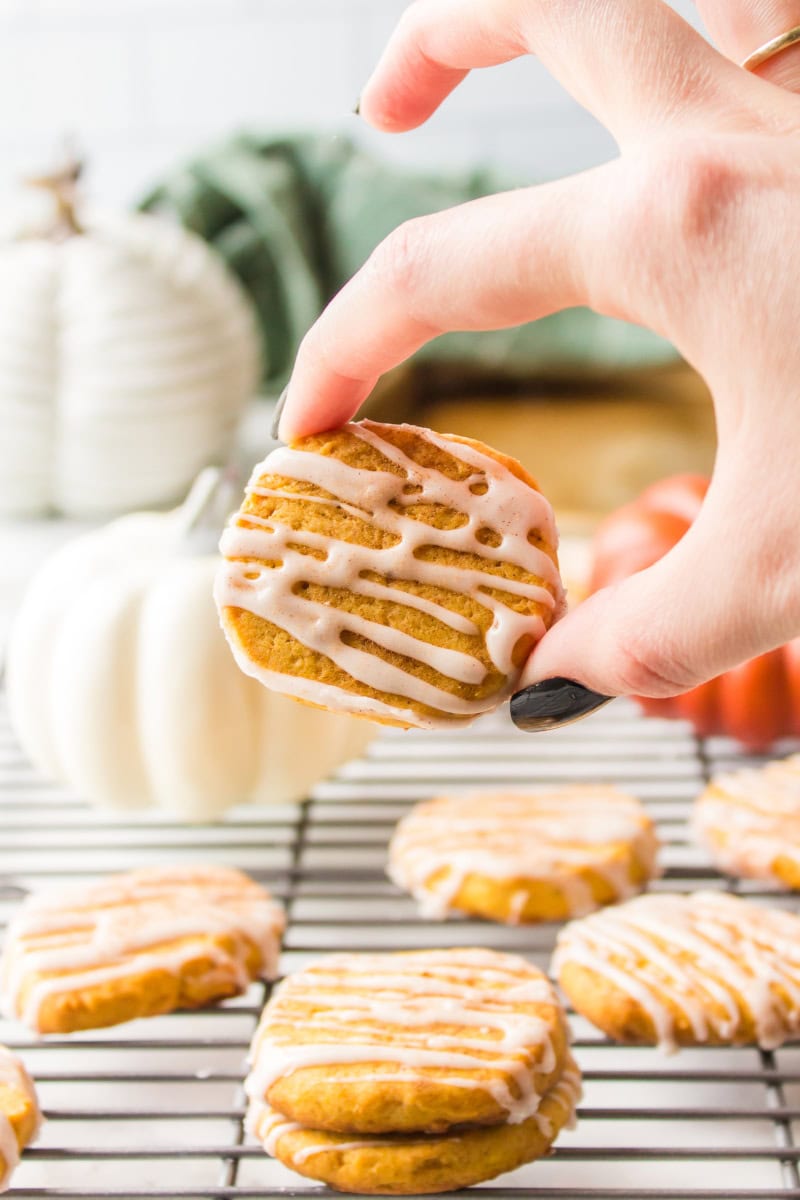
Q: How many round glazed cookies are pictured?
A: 8